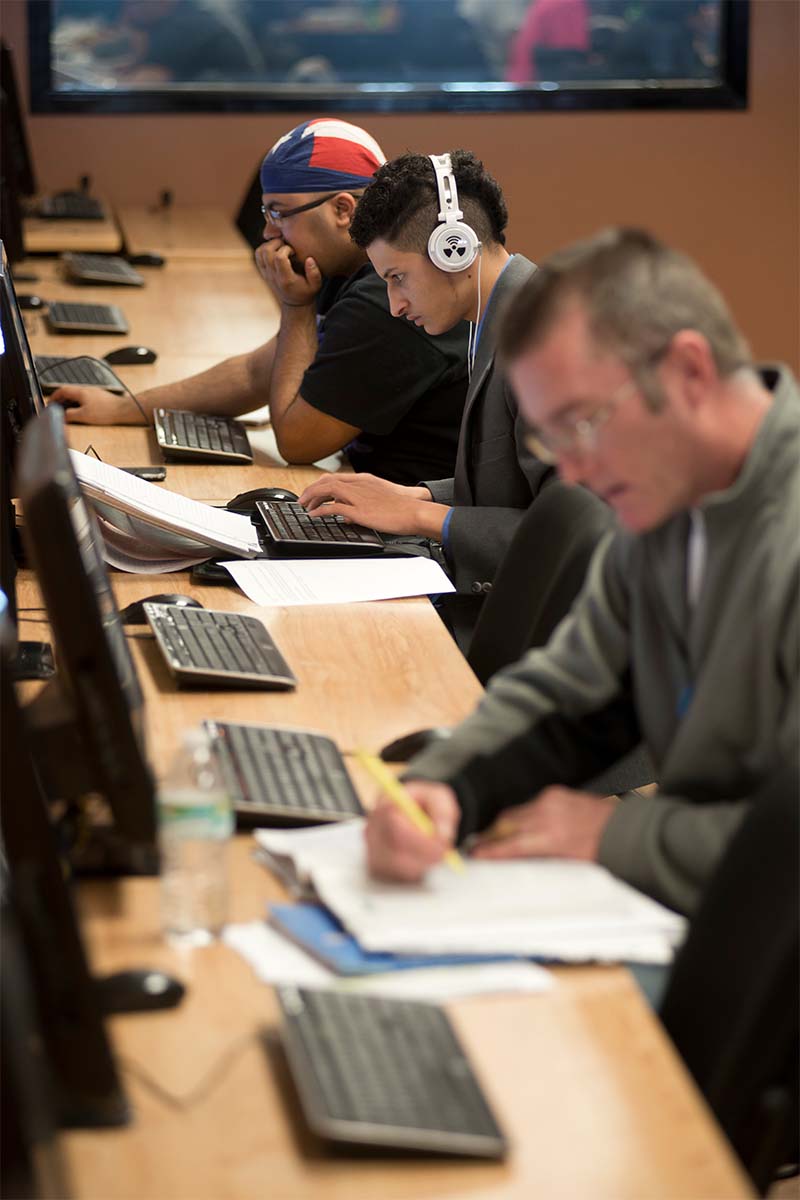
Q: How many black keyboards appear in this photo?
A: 9